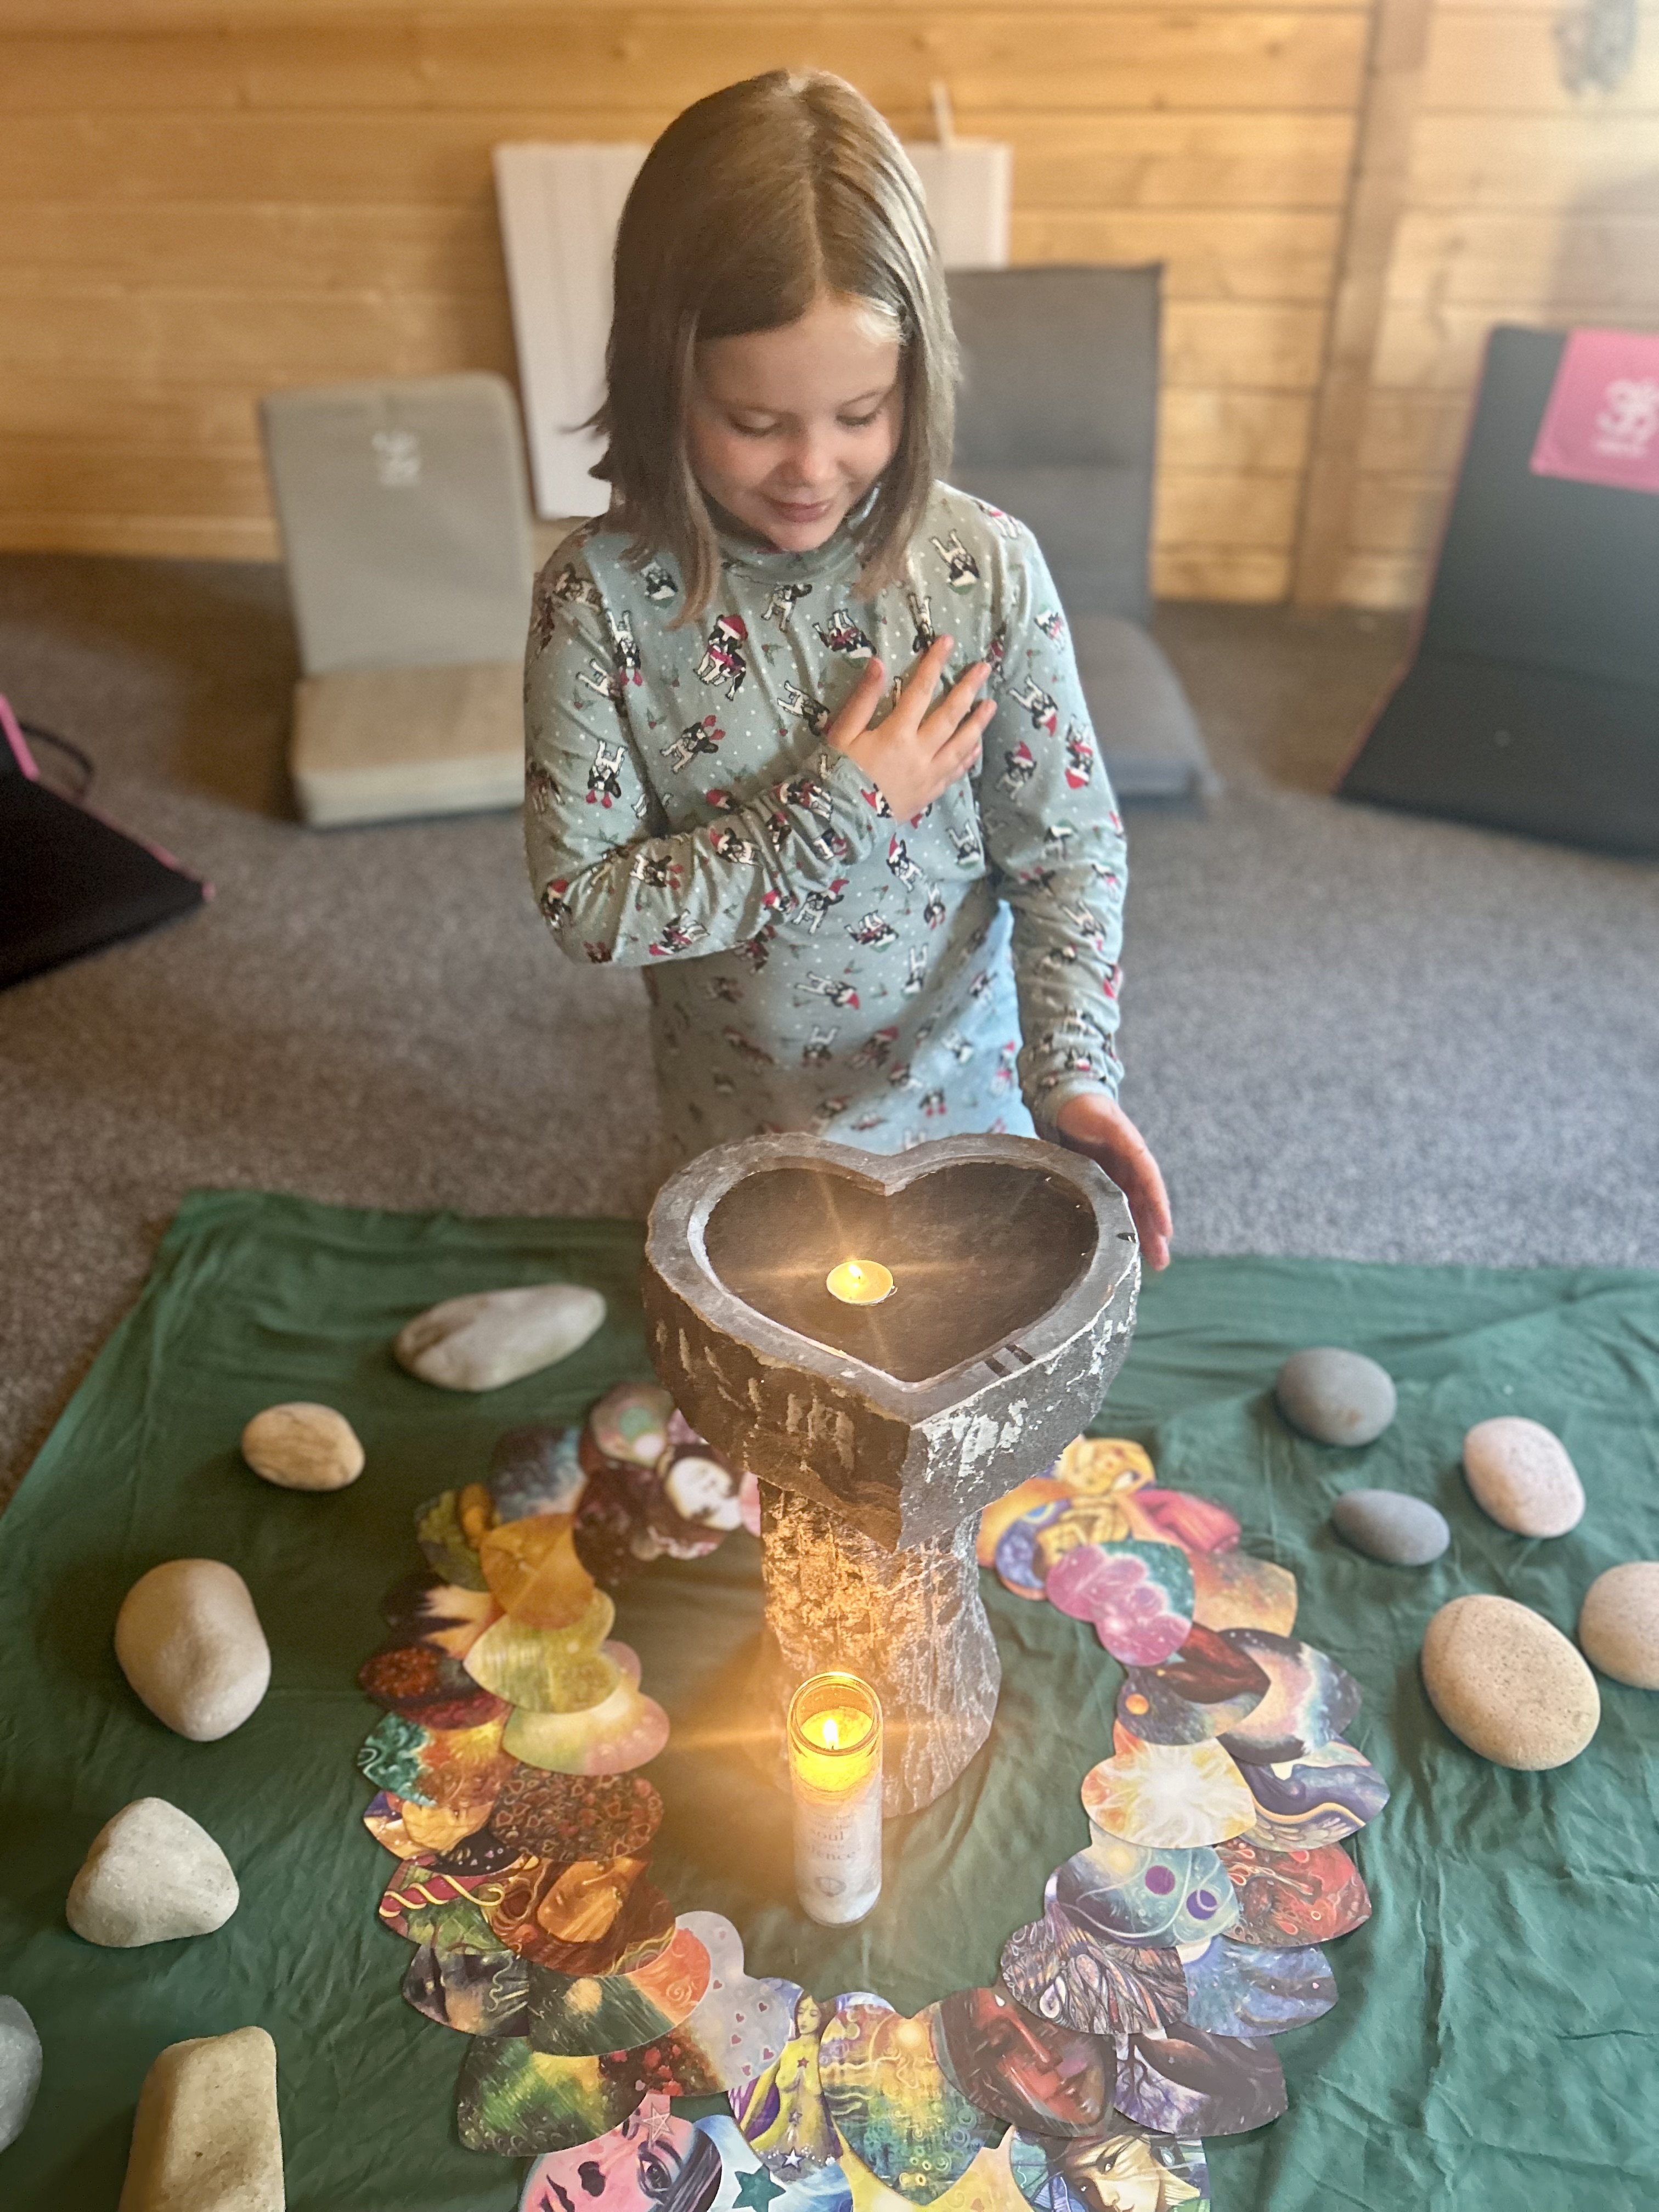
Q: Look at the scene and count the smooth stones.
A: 11